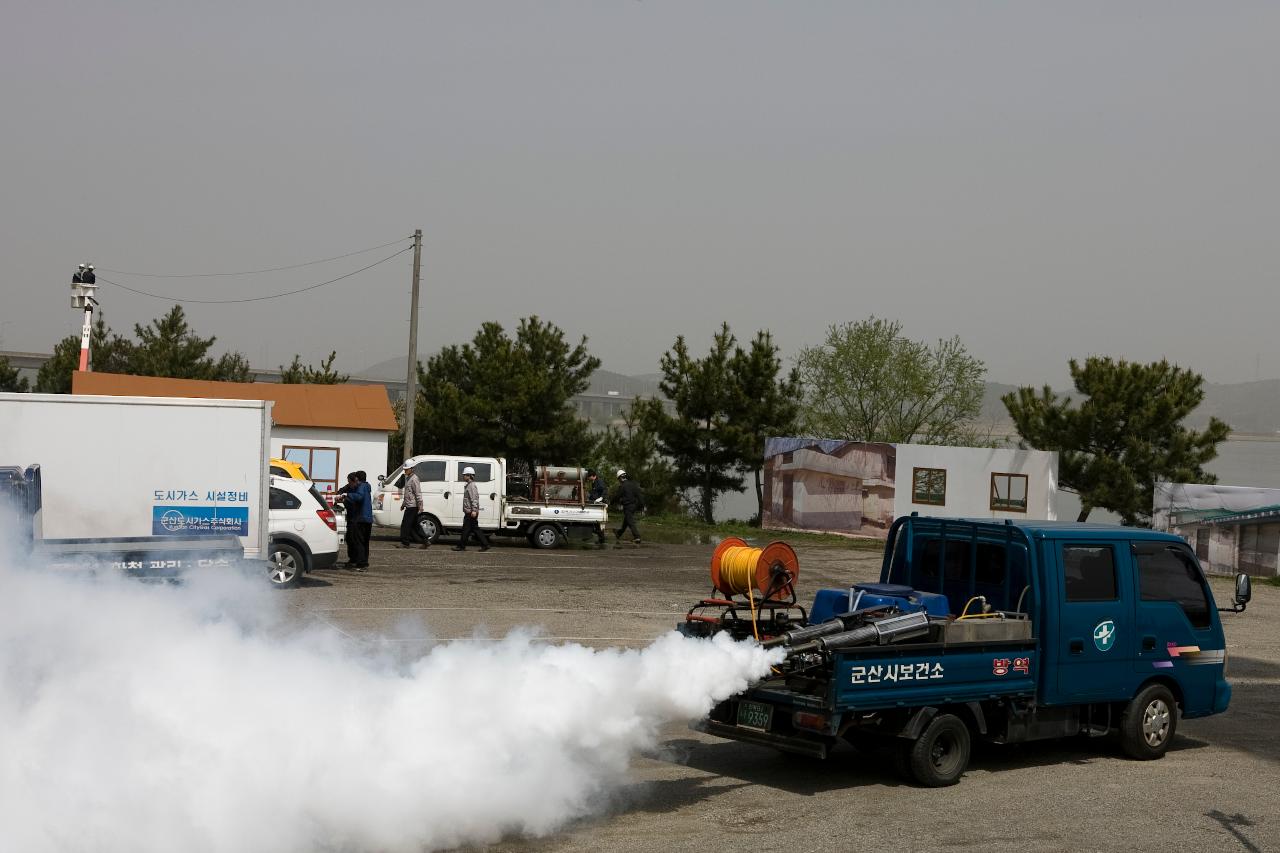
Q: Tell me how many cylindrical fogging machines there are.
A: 2